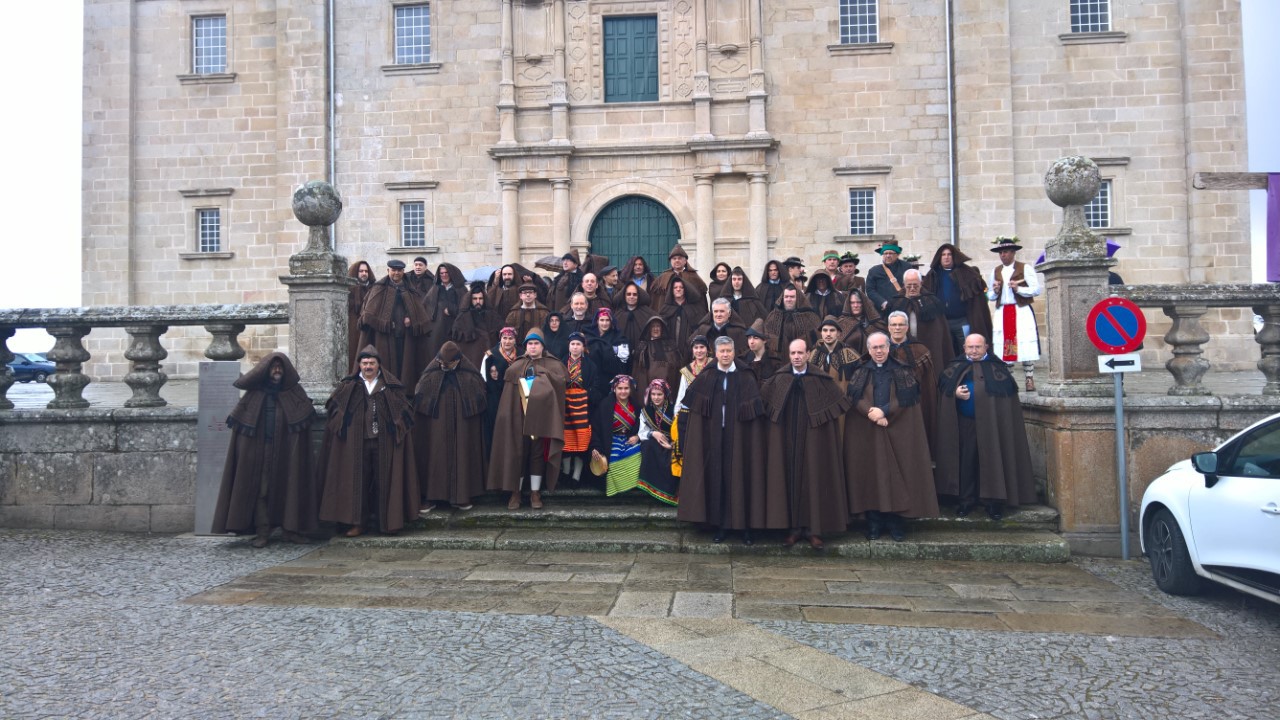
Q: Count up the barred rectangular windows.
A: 8